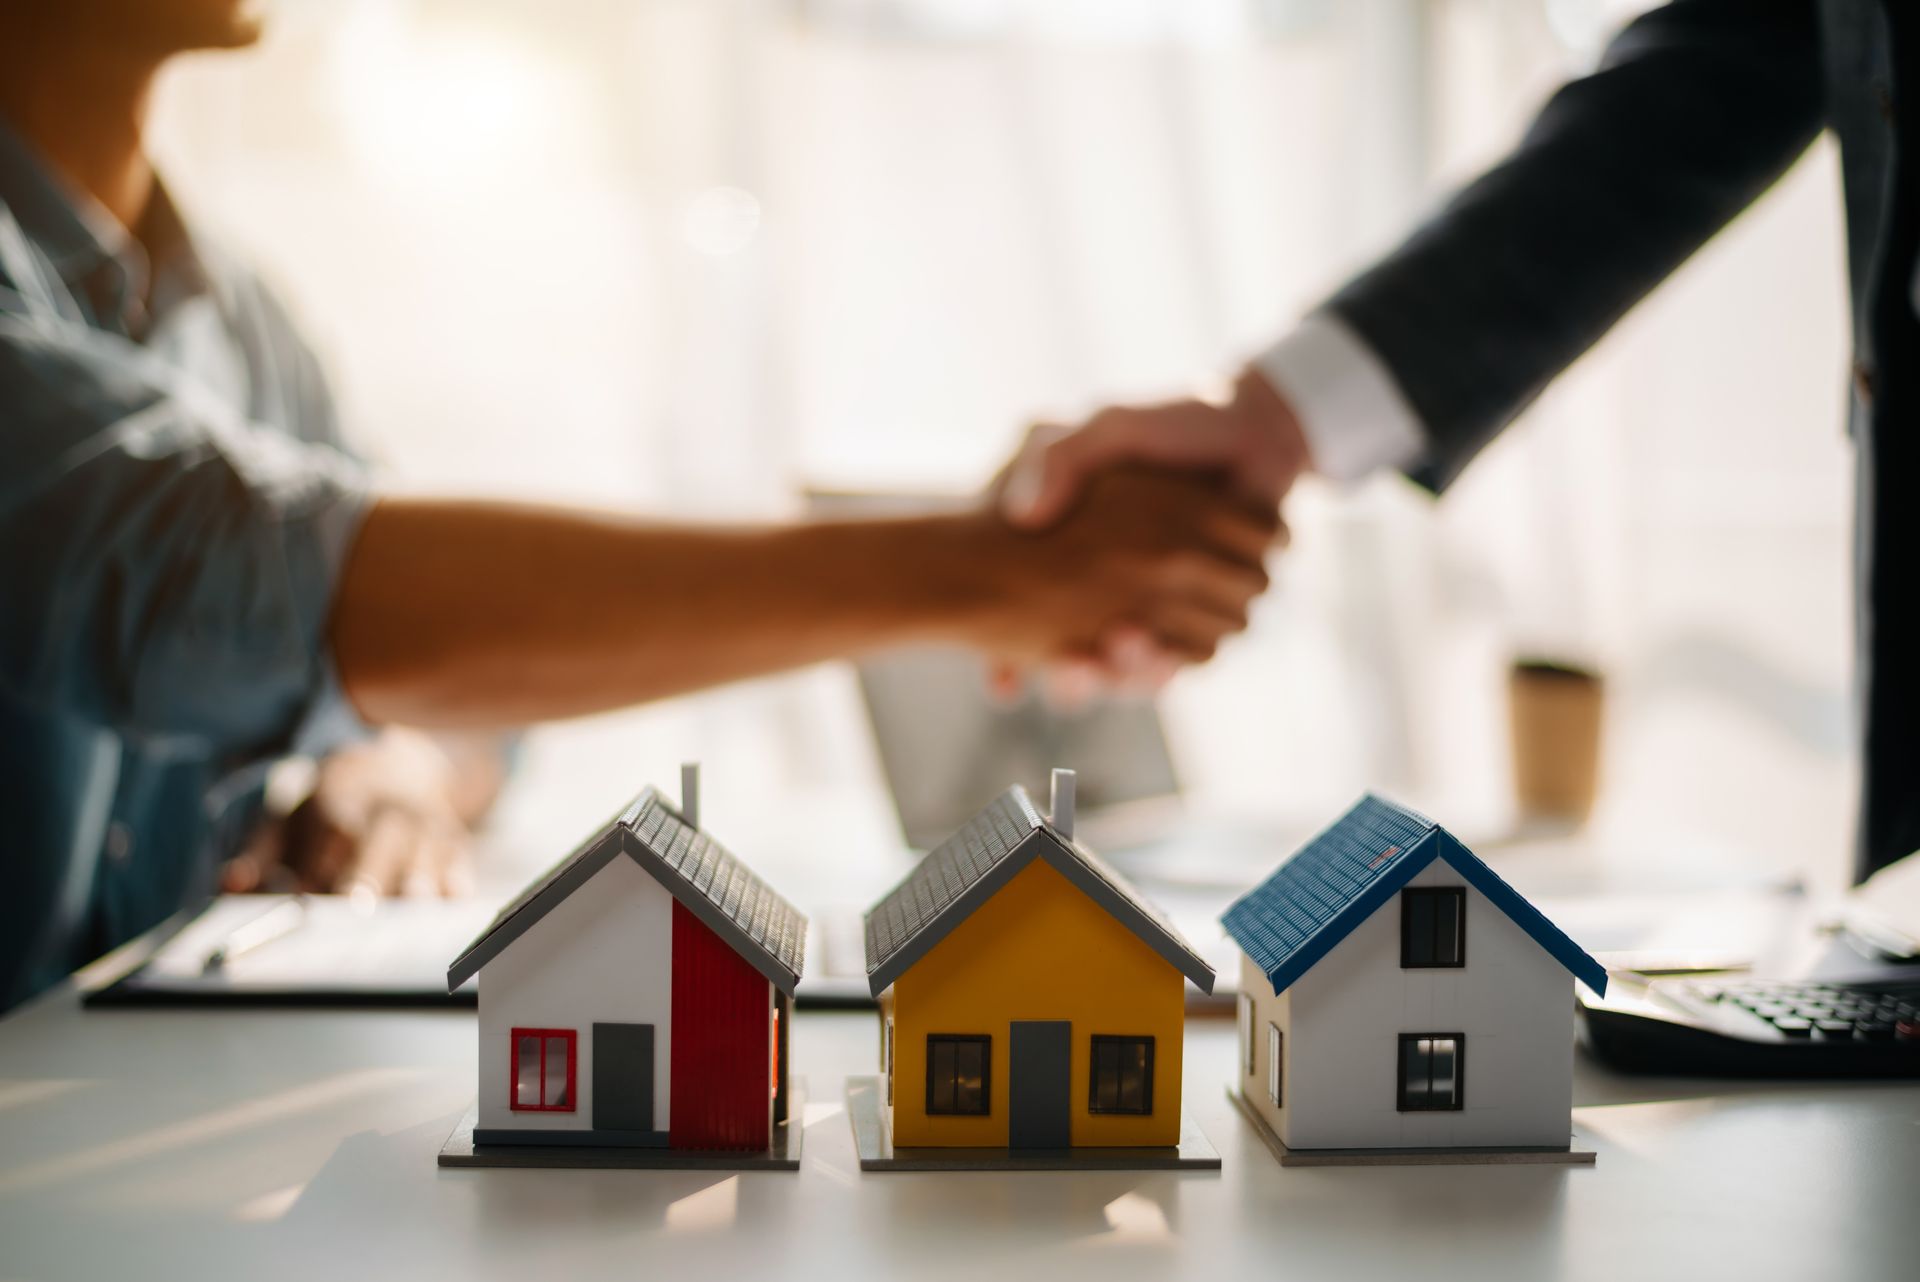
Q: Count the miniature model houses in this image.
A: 3